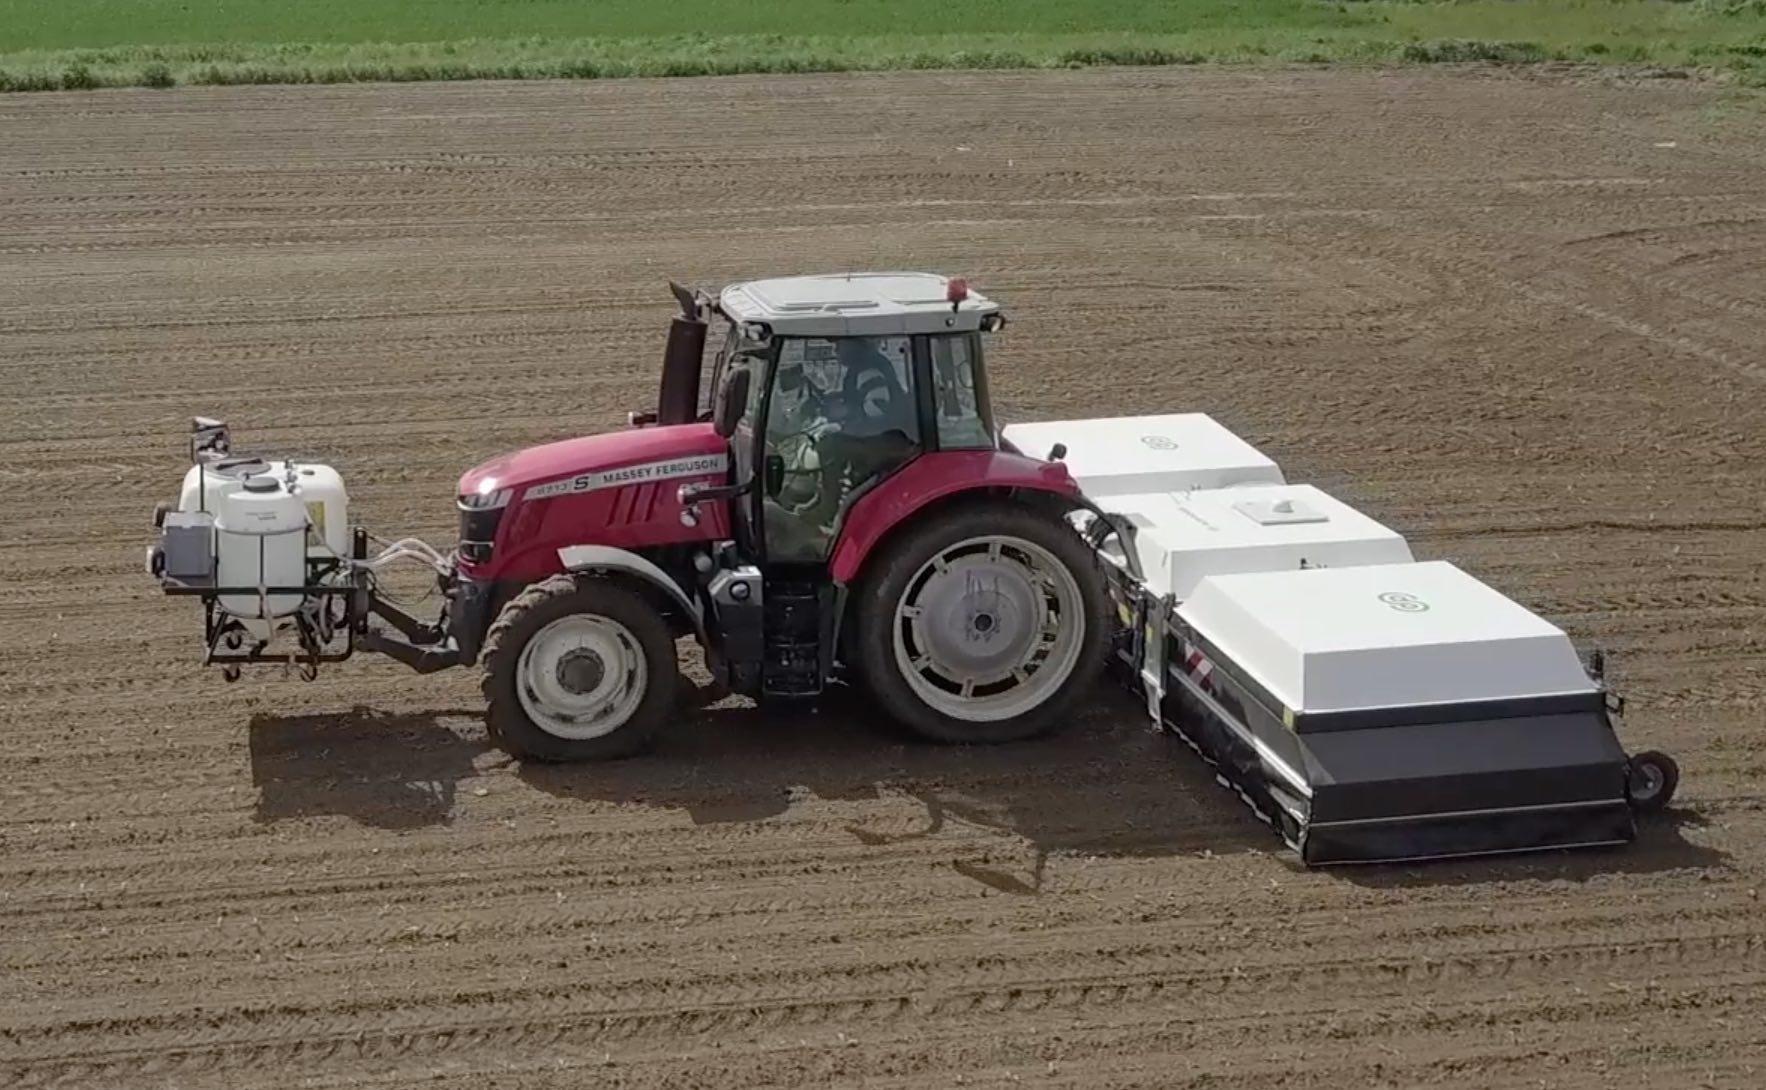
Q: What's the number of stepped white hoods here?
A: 3